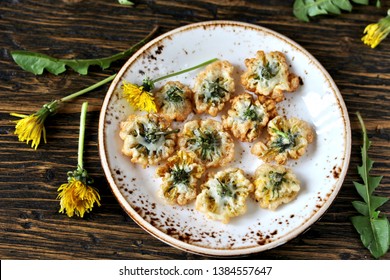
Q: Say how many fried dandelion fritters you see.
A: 10